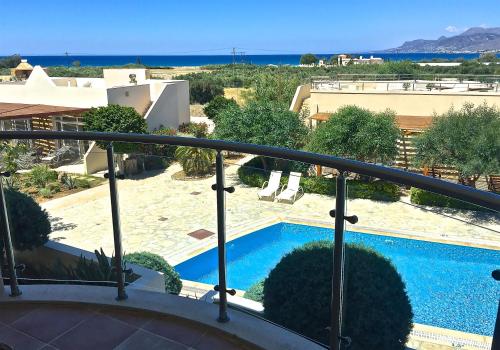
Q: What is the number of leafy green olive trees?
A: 3